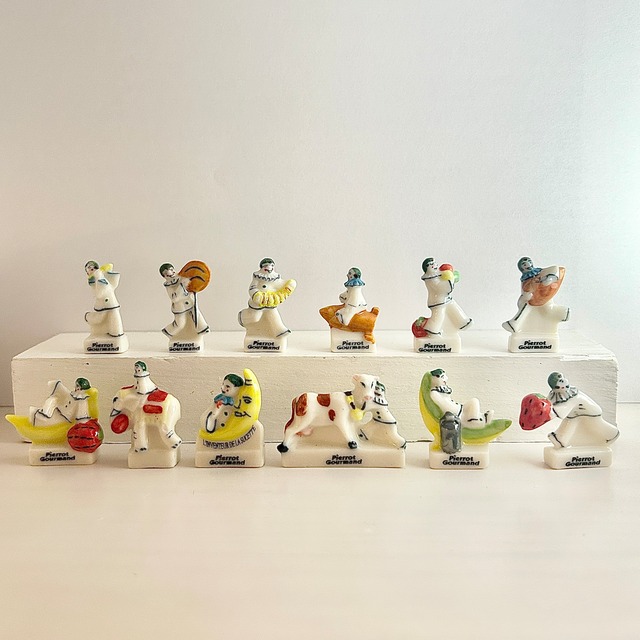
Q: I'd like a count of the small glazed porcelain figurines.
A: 12